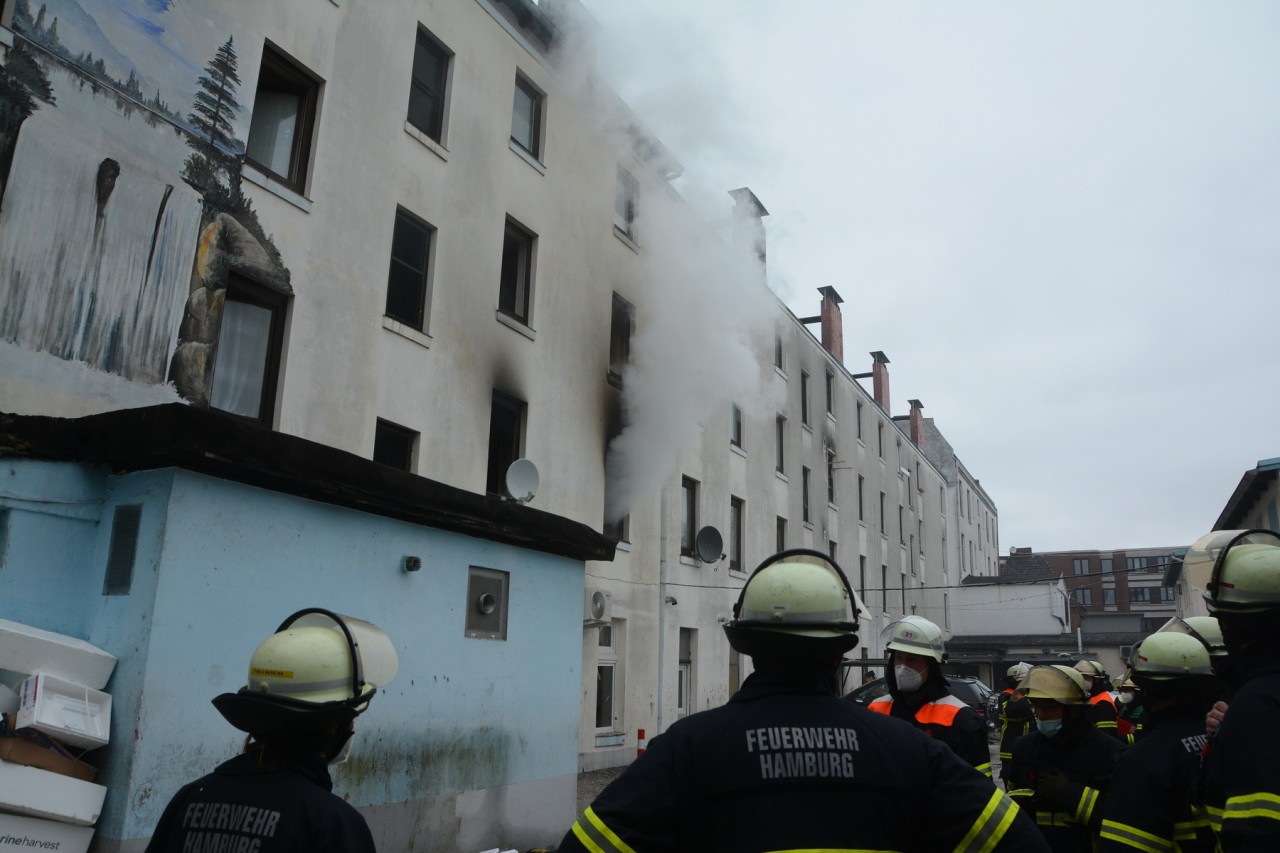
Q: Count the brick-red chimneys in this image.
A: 3